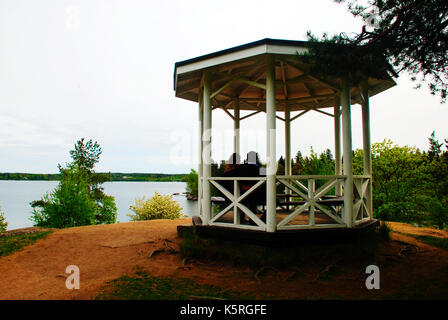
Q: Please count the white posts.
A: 8